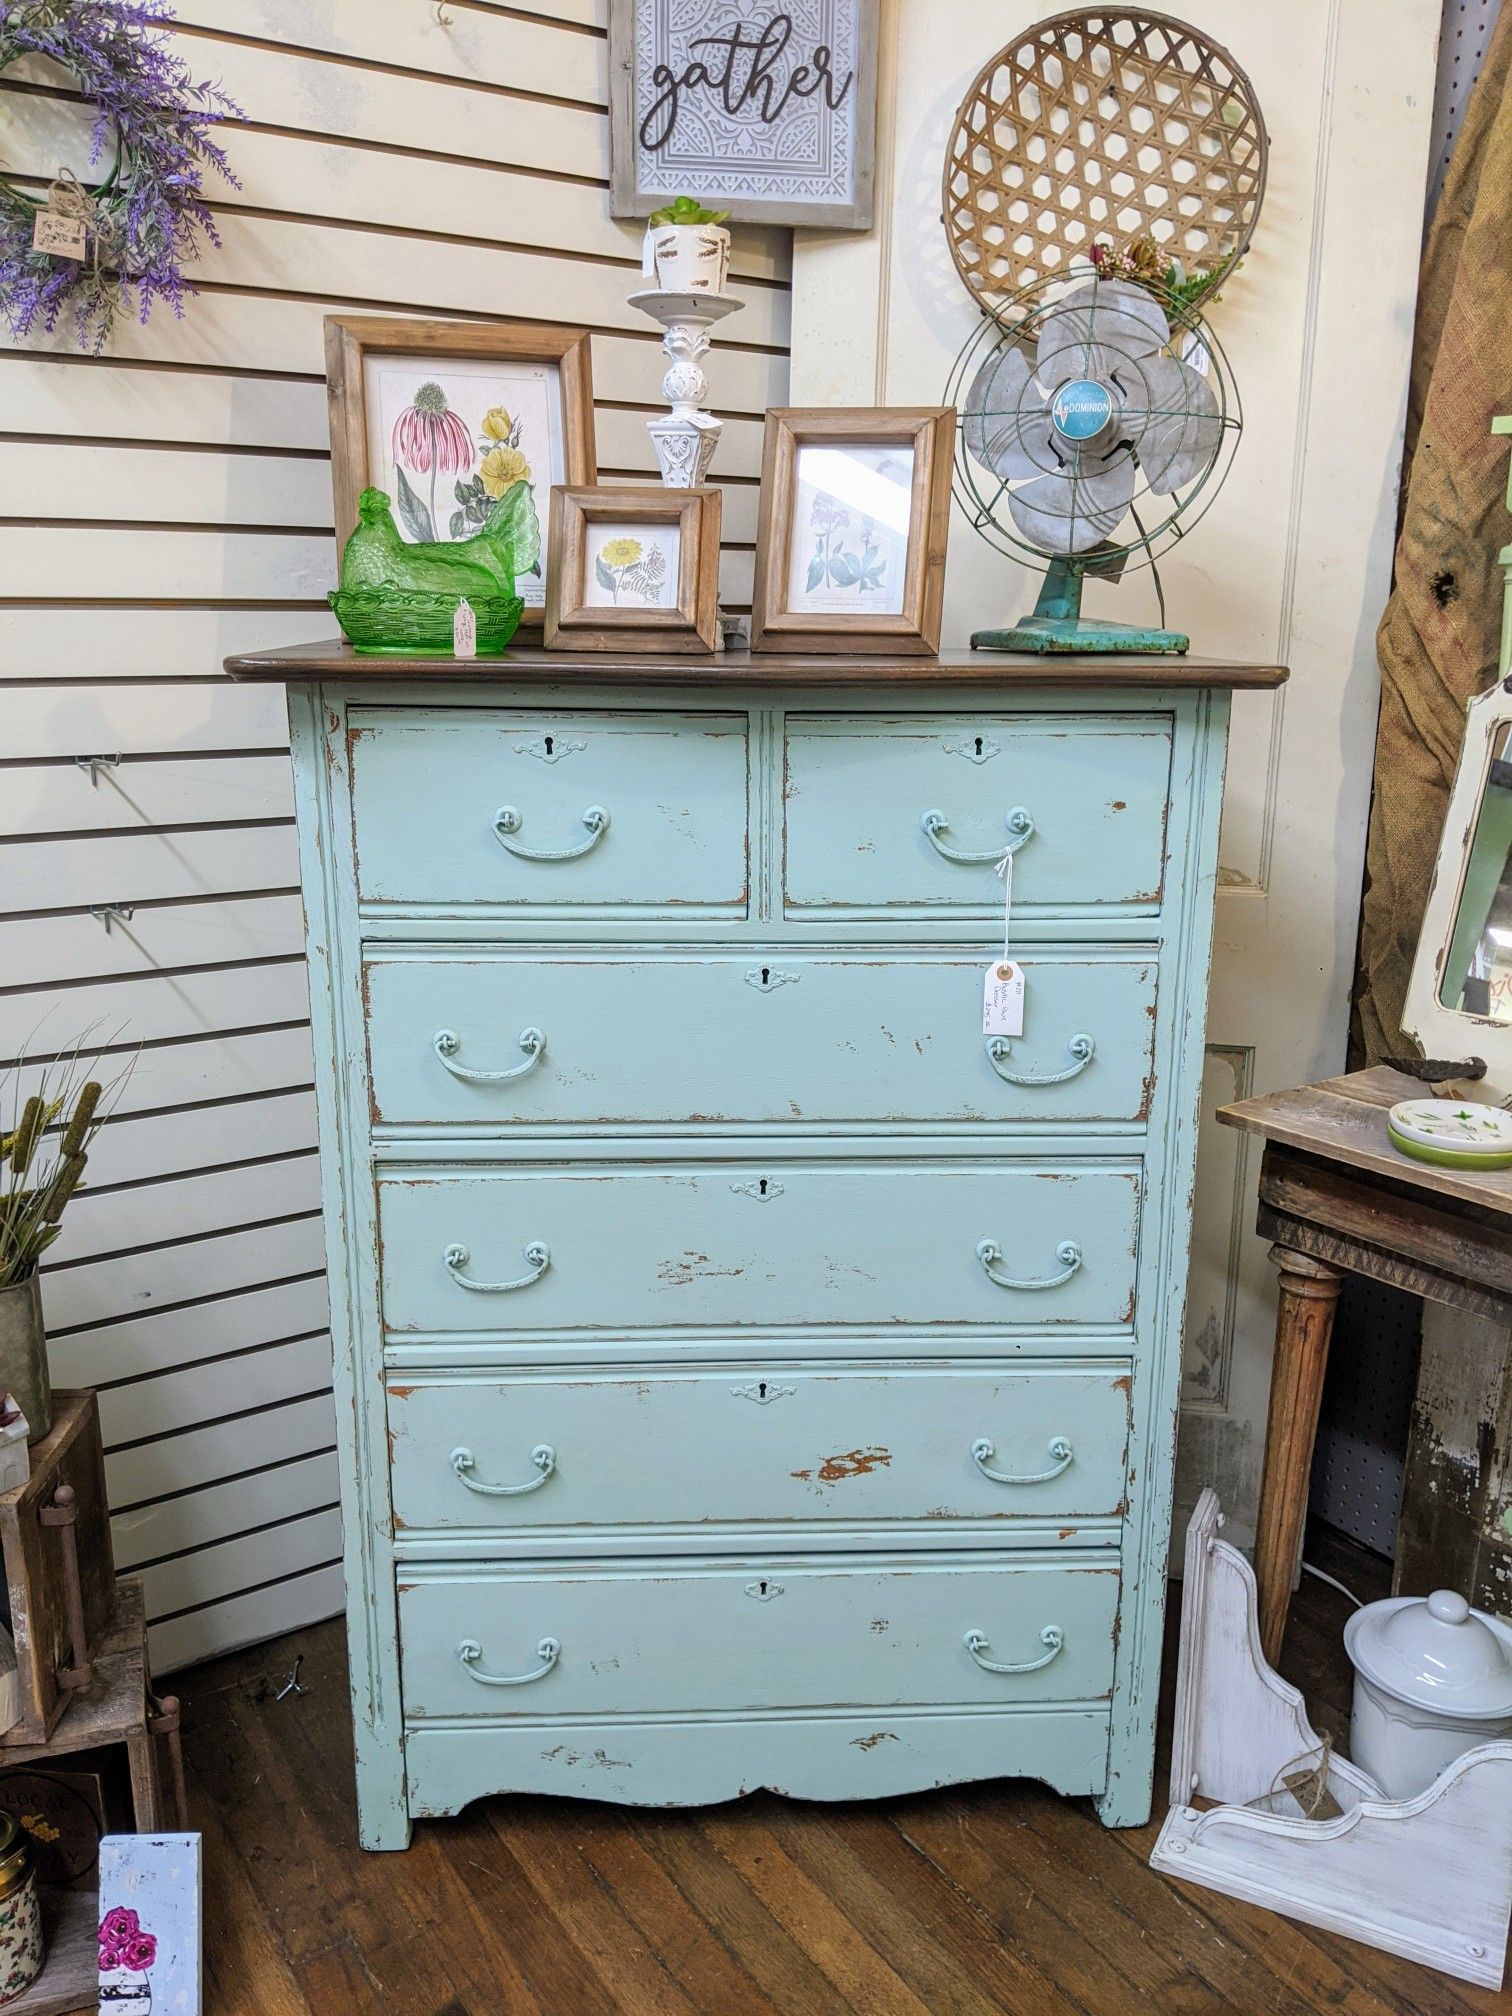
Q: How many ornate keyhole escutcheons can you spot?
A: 6